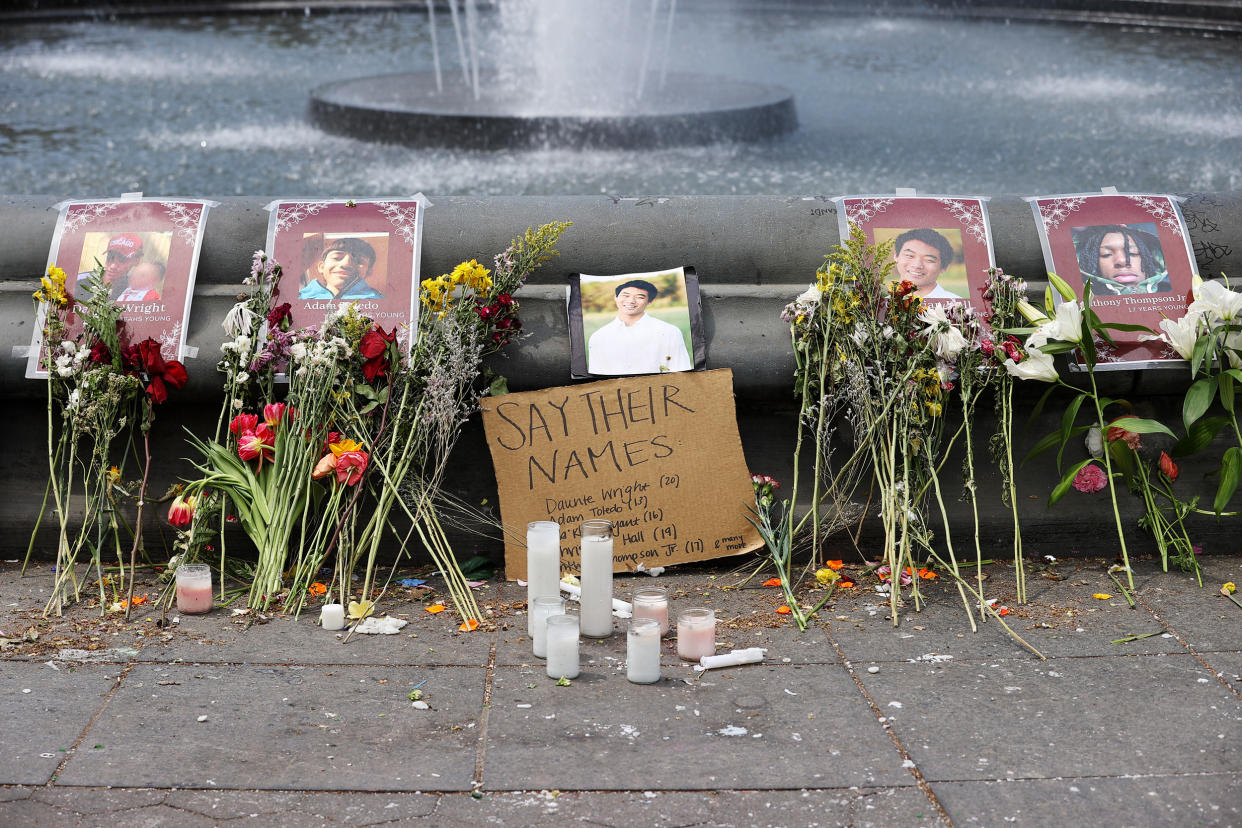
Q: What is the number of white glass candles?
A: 5